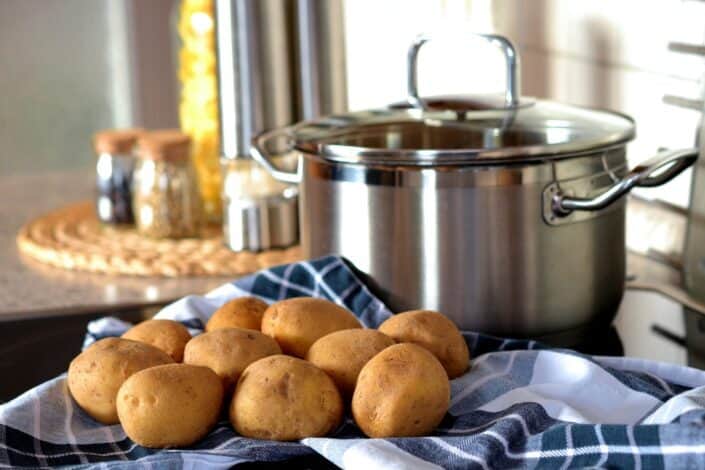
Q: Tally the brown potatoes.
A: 10